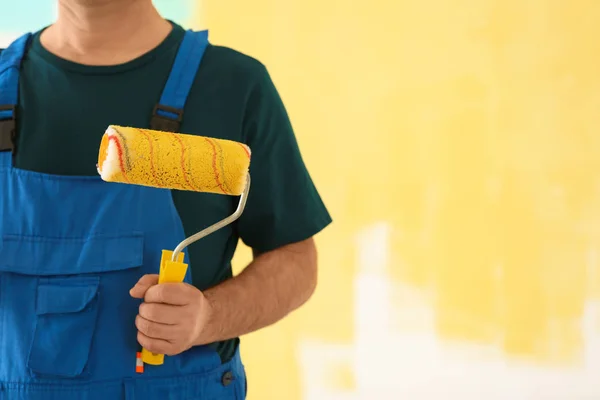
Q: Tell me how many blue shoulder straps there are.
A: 2